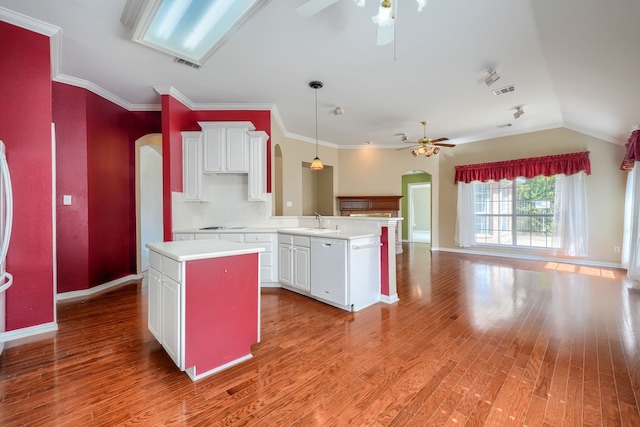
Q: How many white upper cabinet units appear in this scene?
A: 3